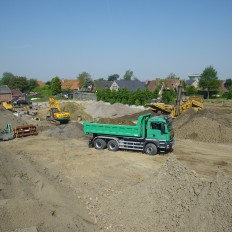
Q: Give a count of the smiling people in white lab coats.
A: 0